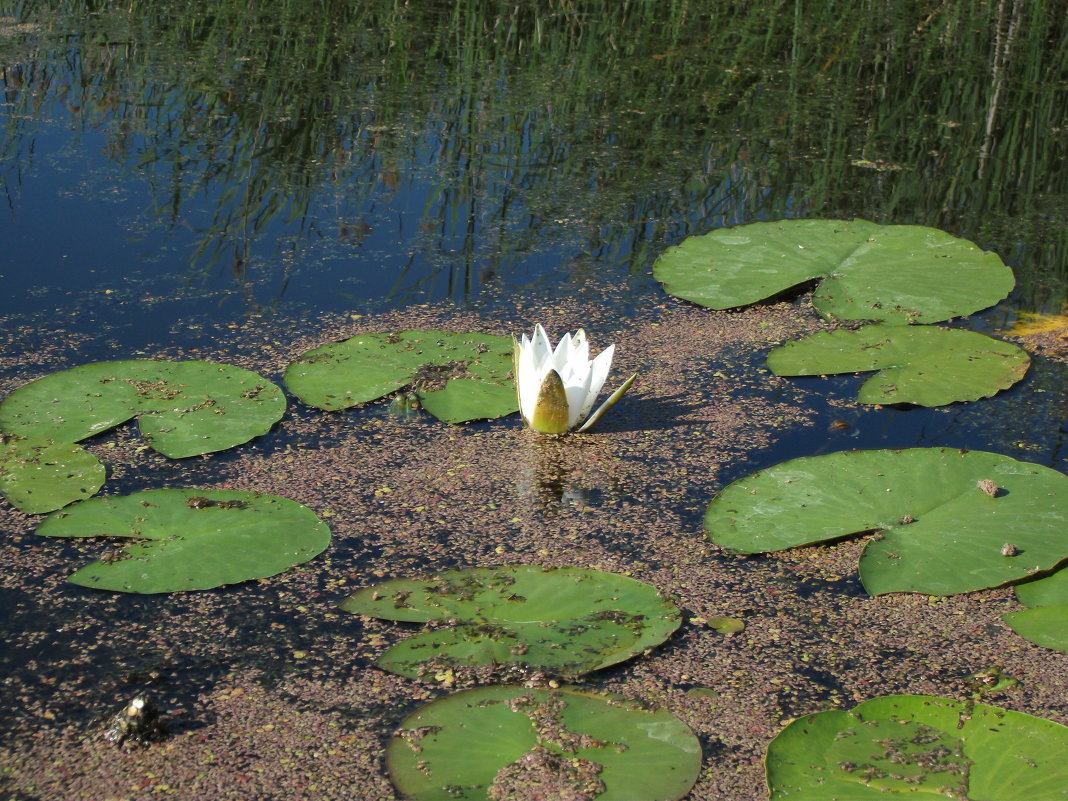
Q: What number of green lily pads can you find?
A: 11